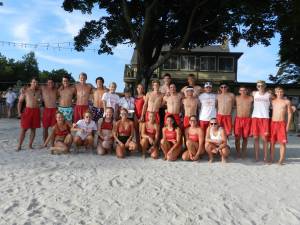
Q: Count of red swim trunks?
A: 11